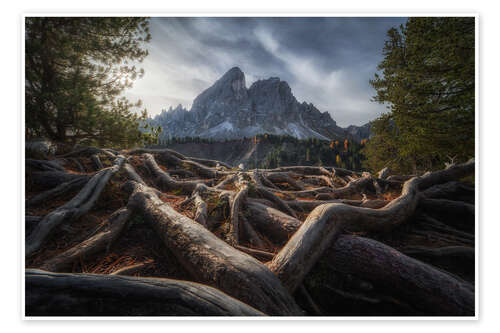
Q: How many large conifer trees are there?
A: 2